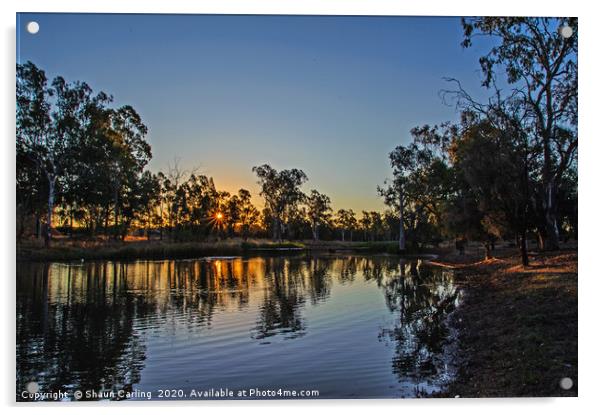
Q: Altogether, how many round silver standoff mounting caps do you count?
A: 4